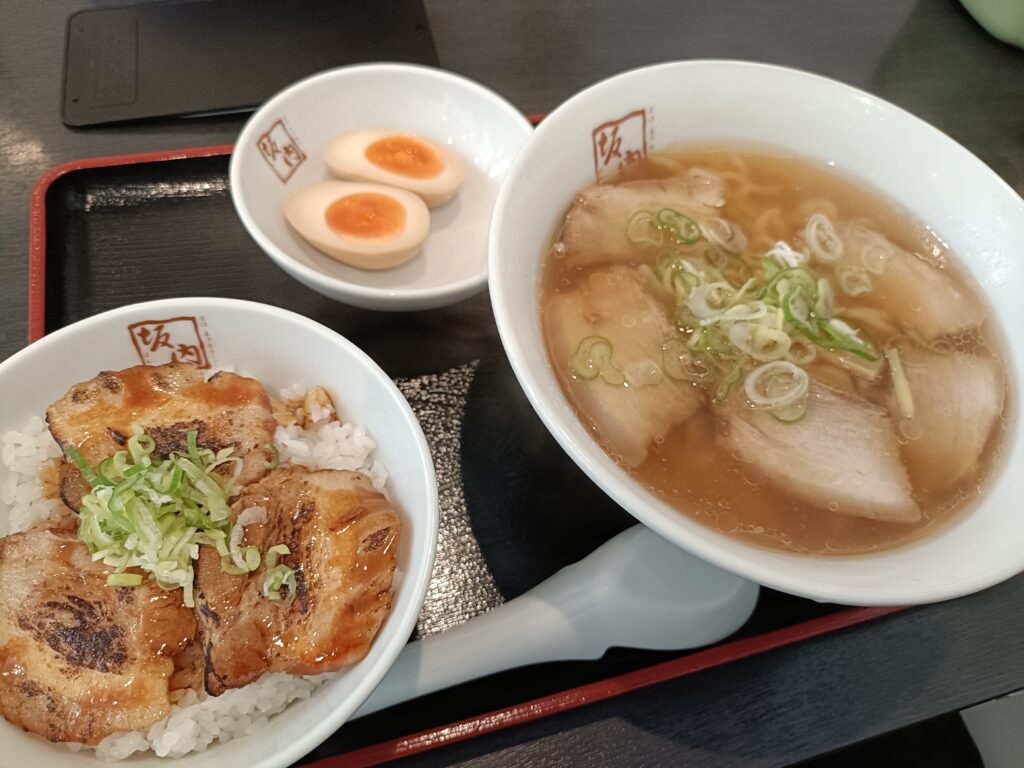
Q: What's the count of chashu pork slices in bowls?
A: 8